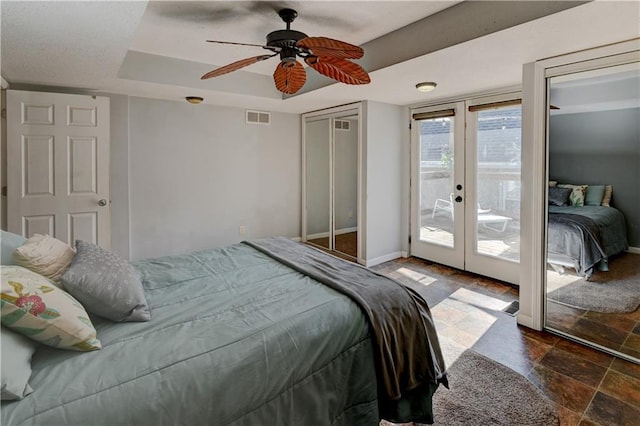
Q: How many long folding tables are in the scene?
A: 0